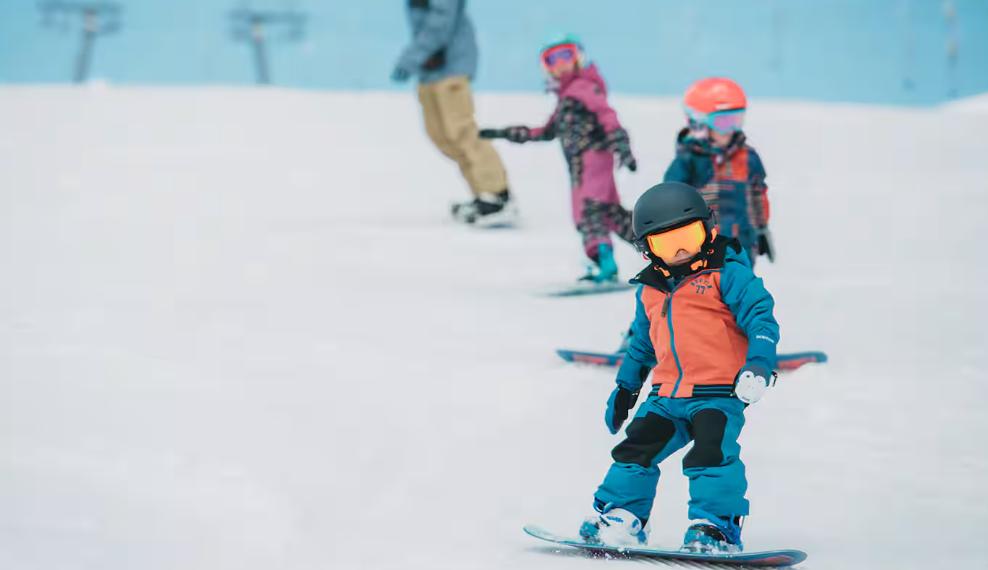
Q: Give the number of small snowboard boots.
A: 3